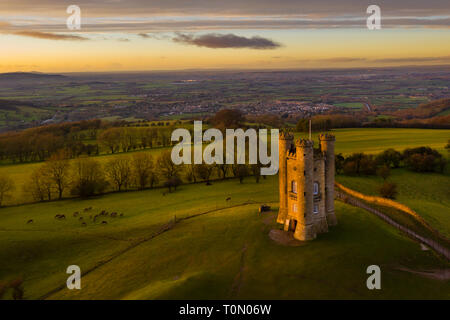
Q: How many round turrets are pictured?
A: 3